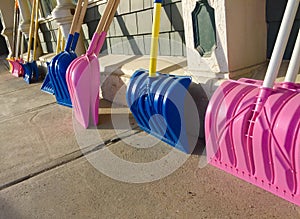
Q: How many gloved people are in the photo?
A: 0